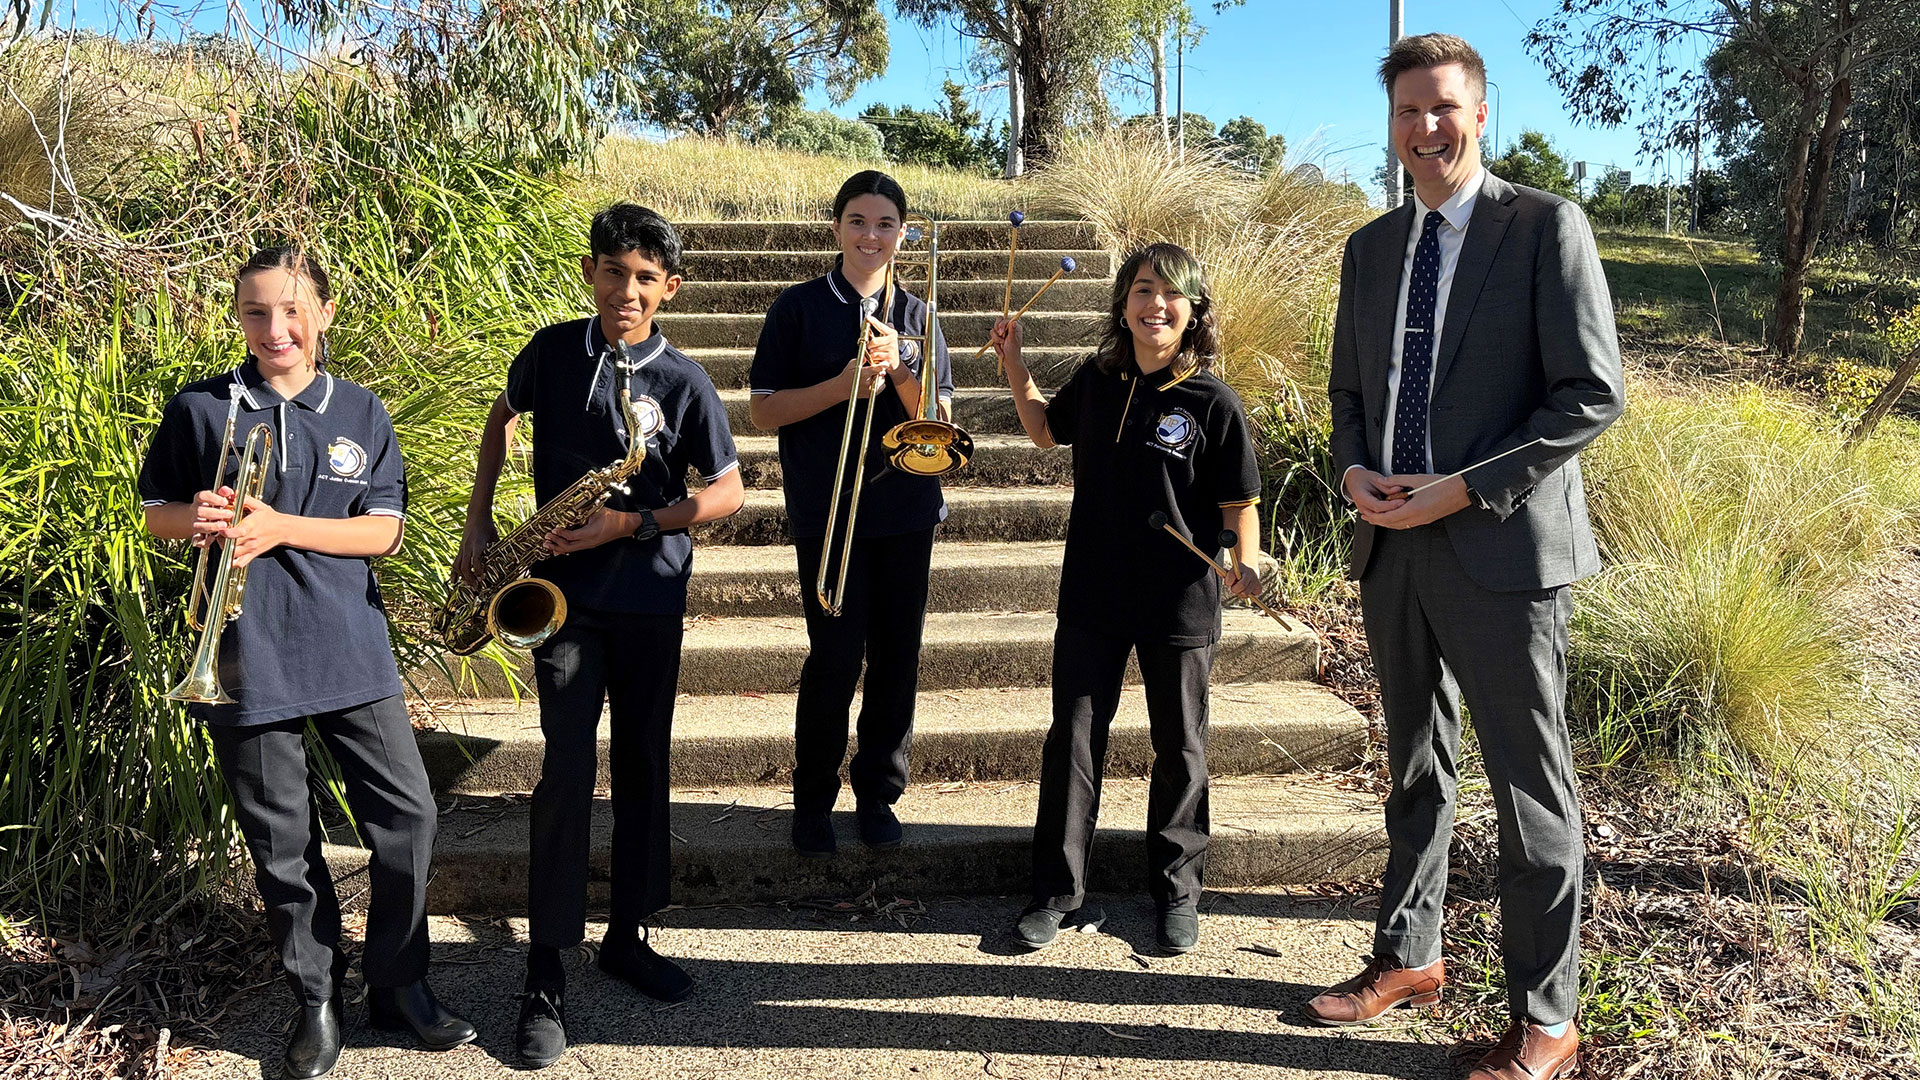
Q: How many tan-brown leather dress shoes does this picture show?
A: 2